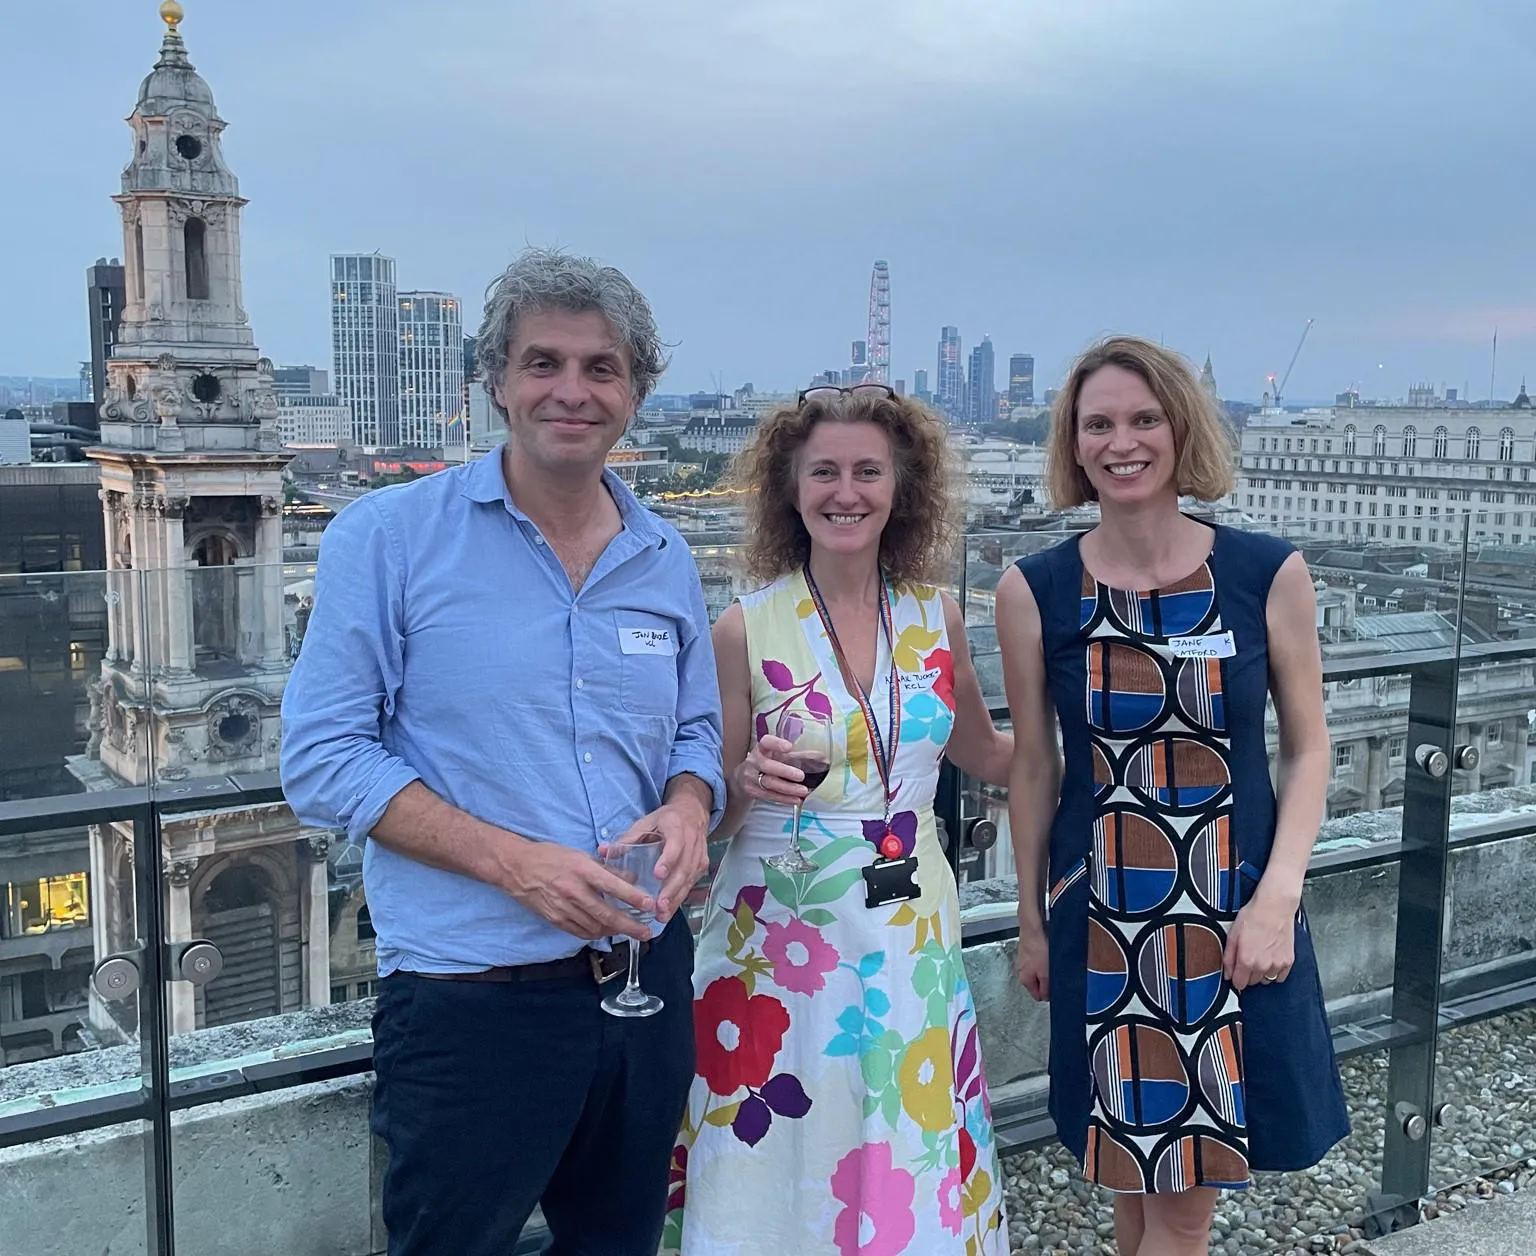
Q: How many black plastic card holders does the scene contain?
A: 1